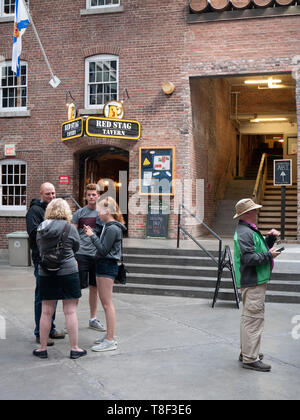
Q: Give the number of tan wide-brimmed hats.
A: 1